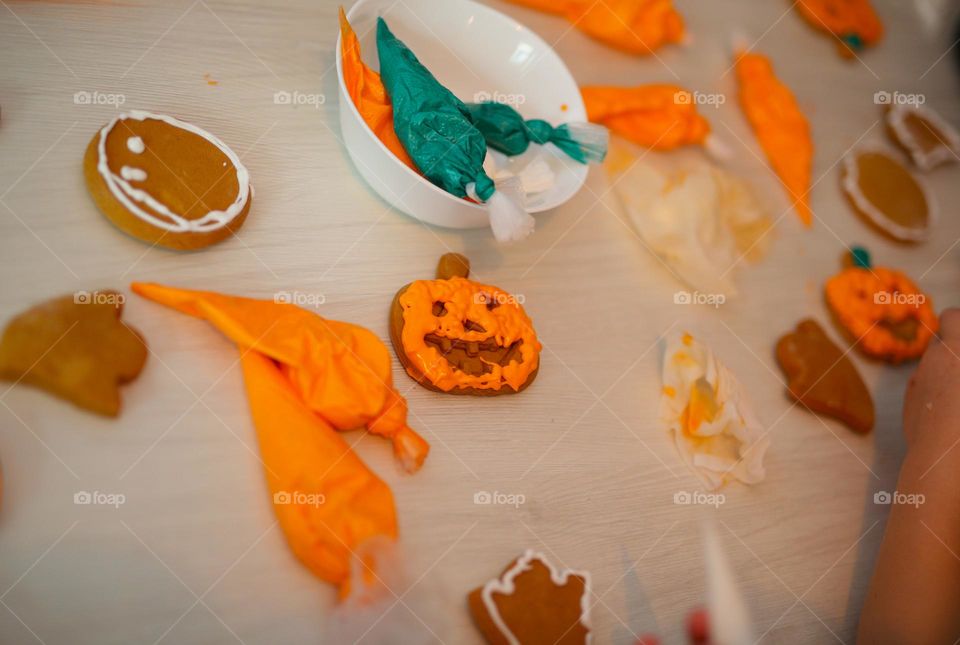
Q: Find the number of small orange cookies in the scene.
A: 3